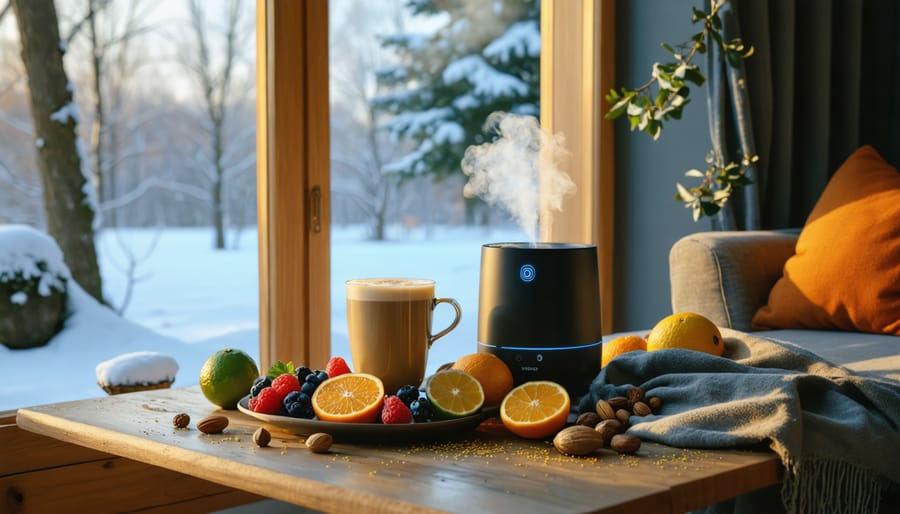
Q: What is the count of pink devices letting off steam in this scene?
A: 0